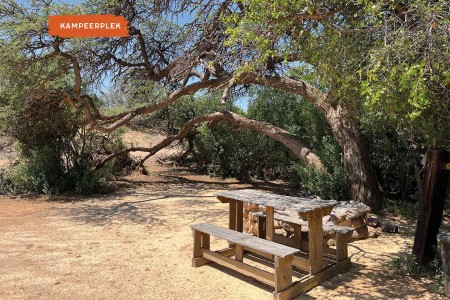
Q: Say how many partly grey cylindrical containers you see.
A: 1